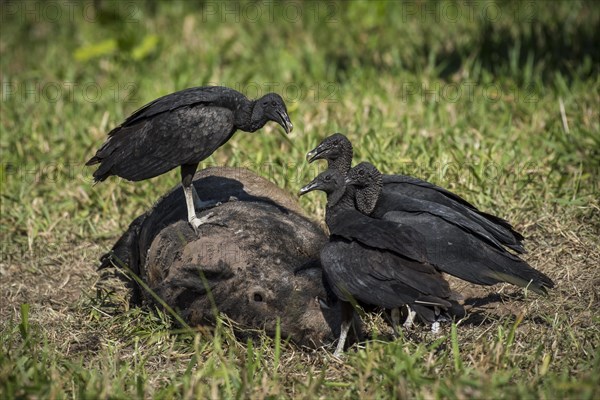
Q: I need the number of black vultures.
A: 4